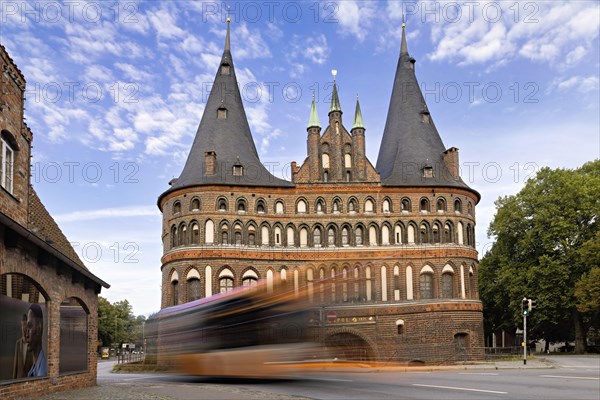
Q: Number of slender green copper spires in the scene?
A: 3